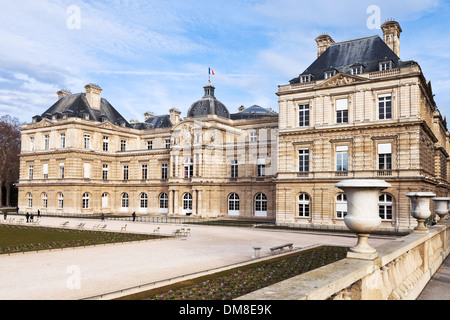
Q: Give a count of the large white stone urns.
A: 3